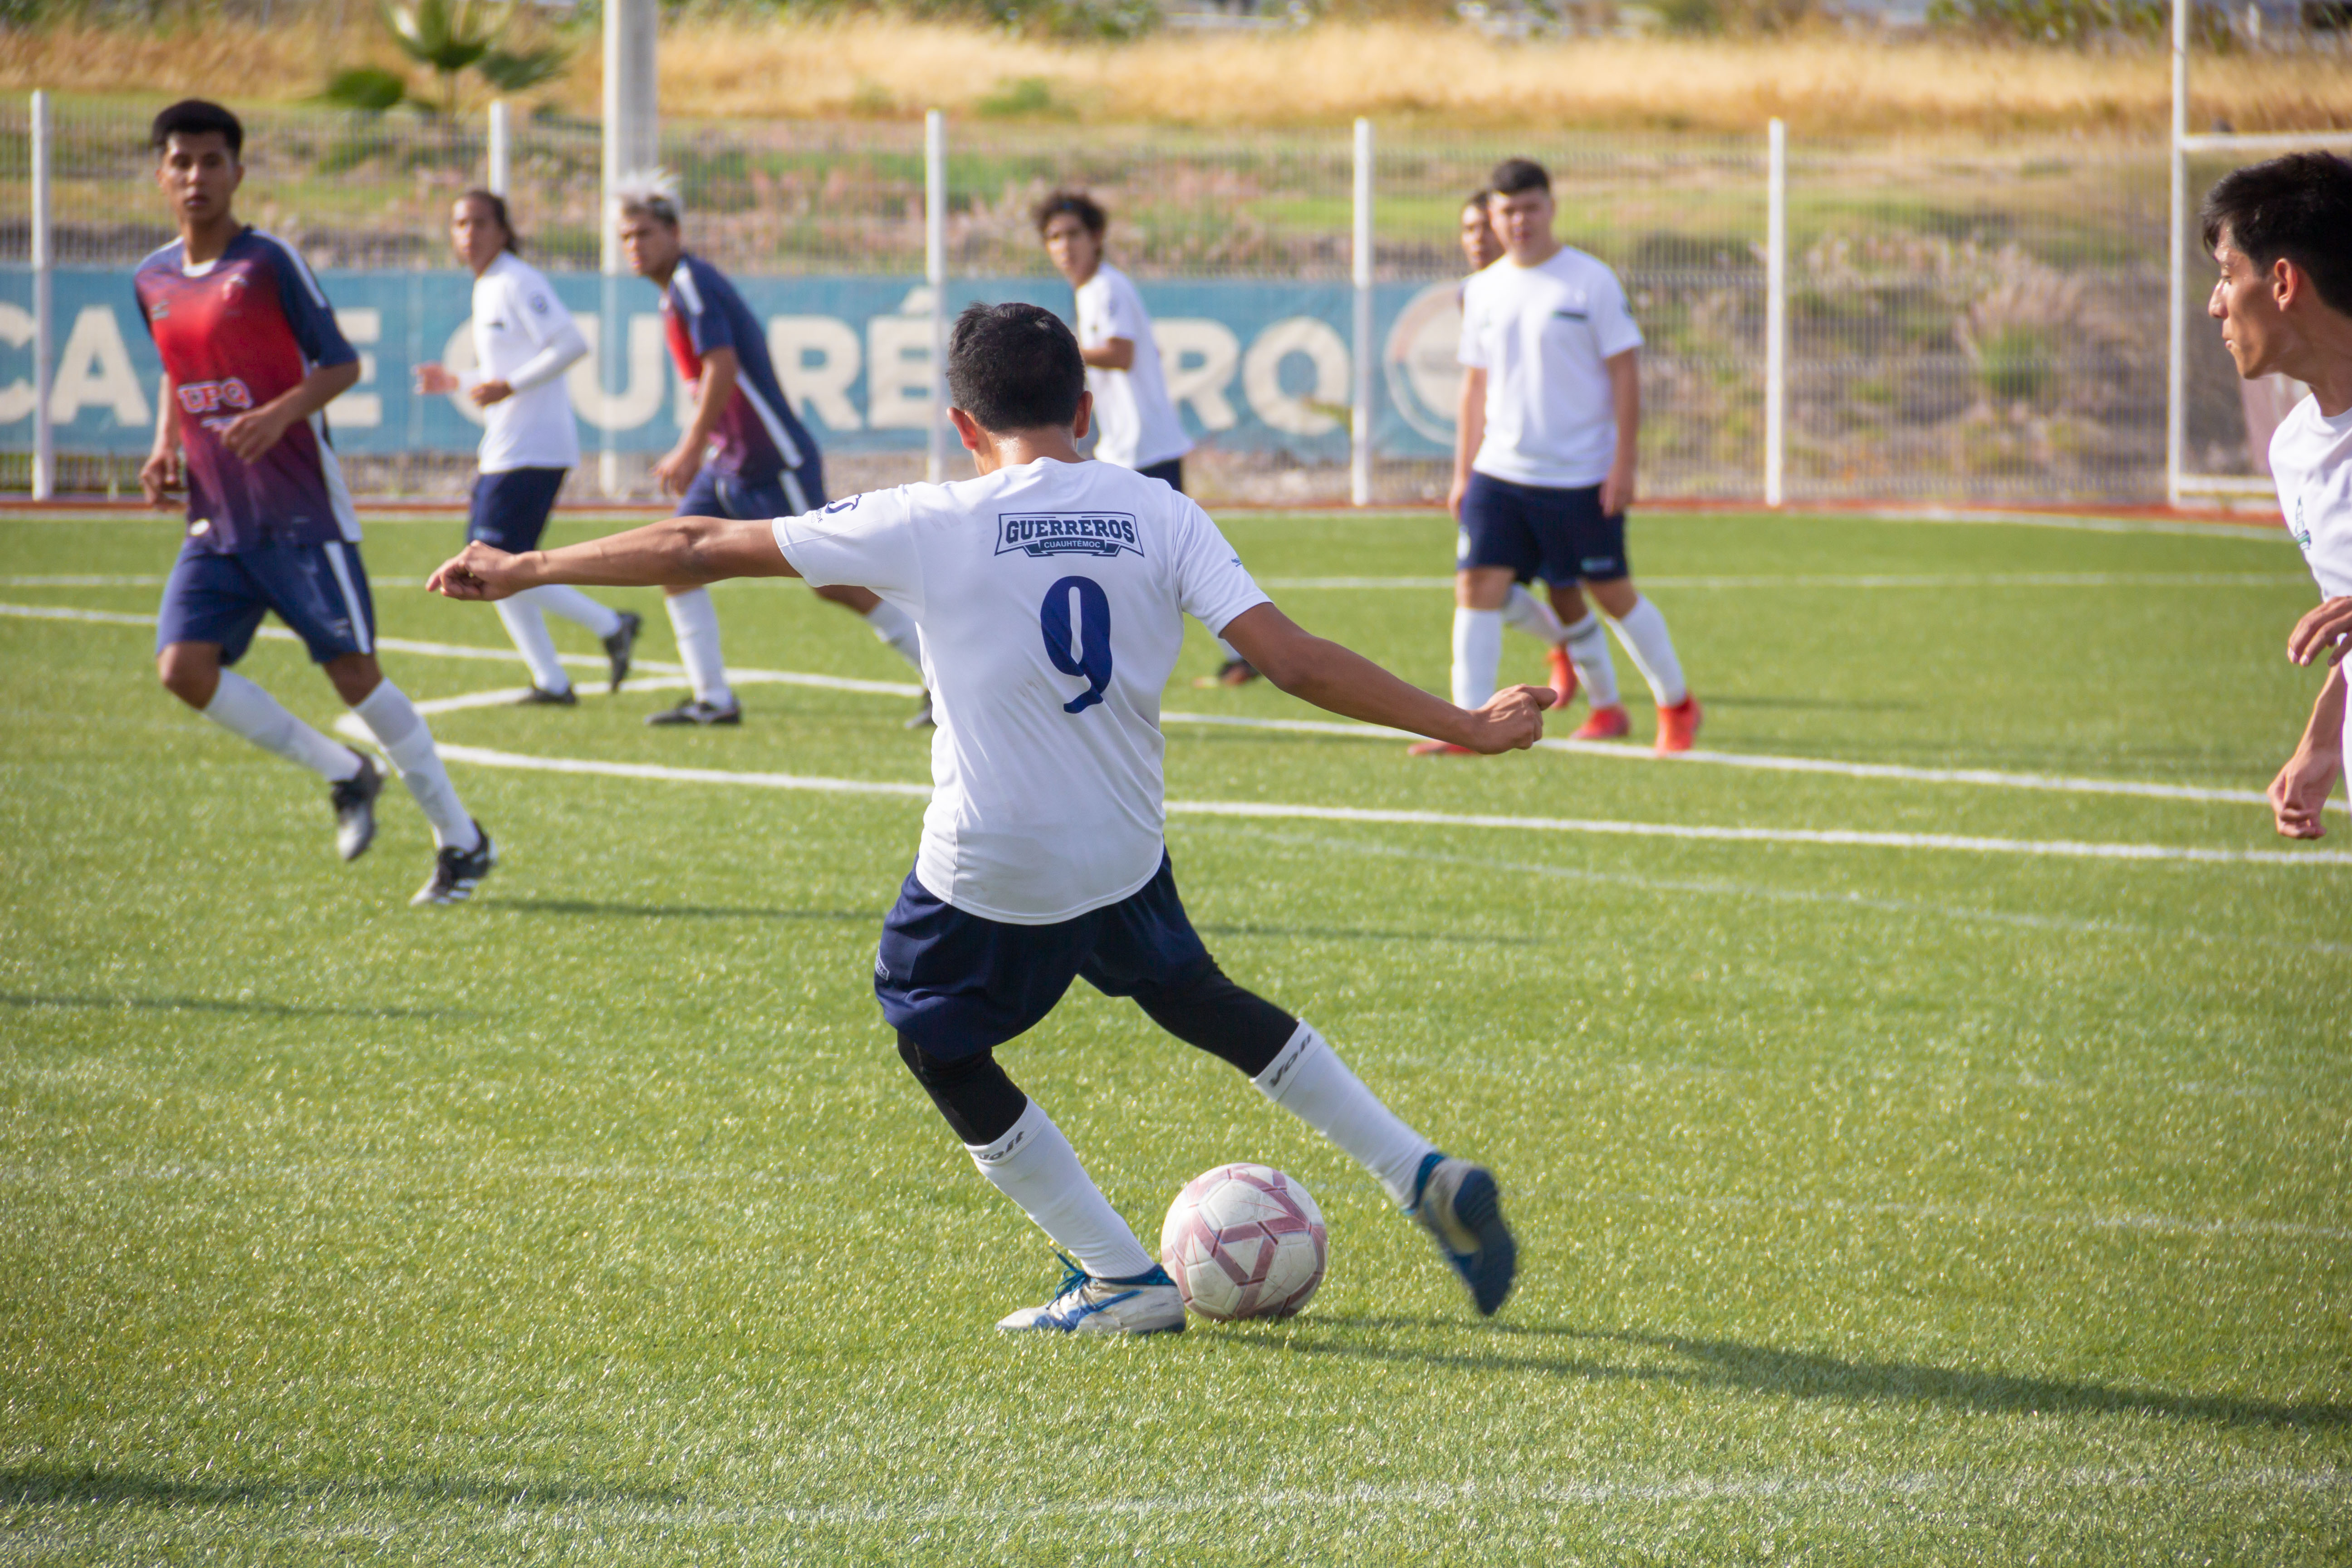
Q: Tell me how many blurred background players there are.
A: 6